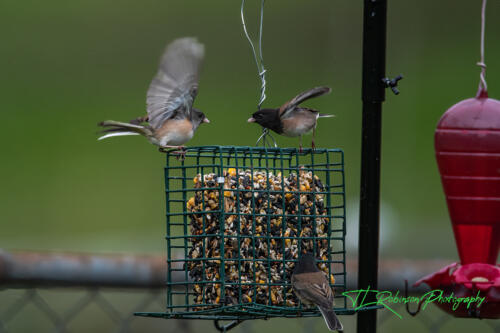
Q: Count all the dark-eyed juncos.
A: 3